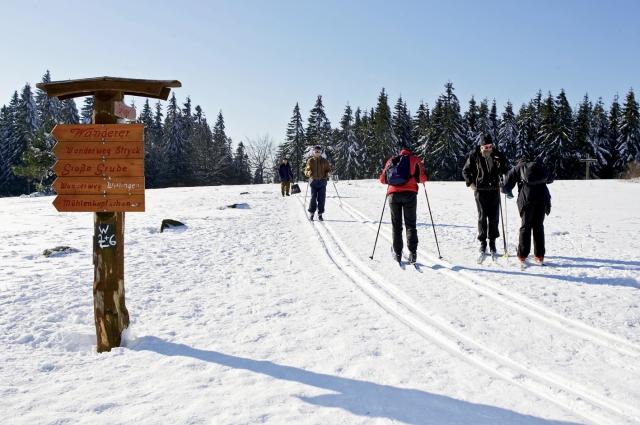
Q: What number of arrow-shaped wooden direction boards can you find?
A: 5